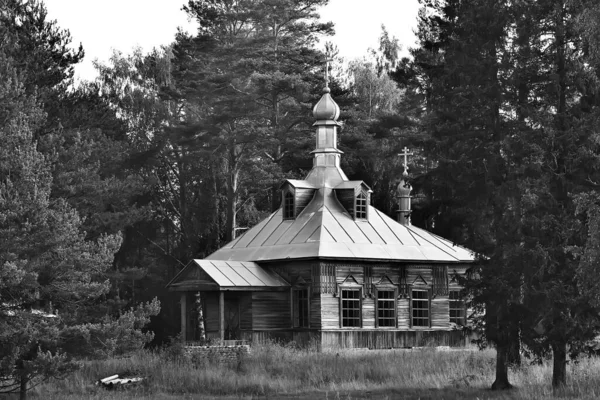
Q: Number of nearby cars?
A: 0